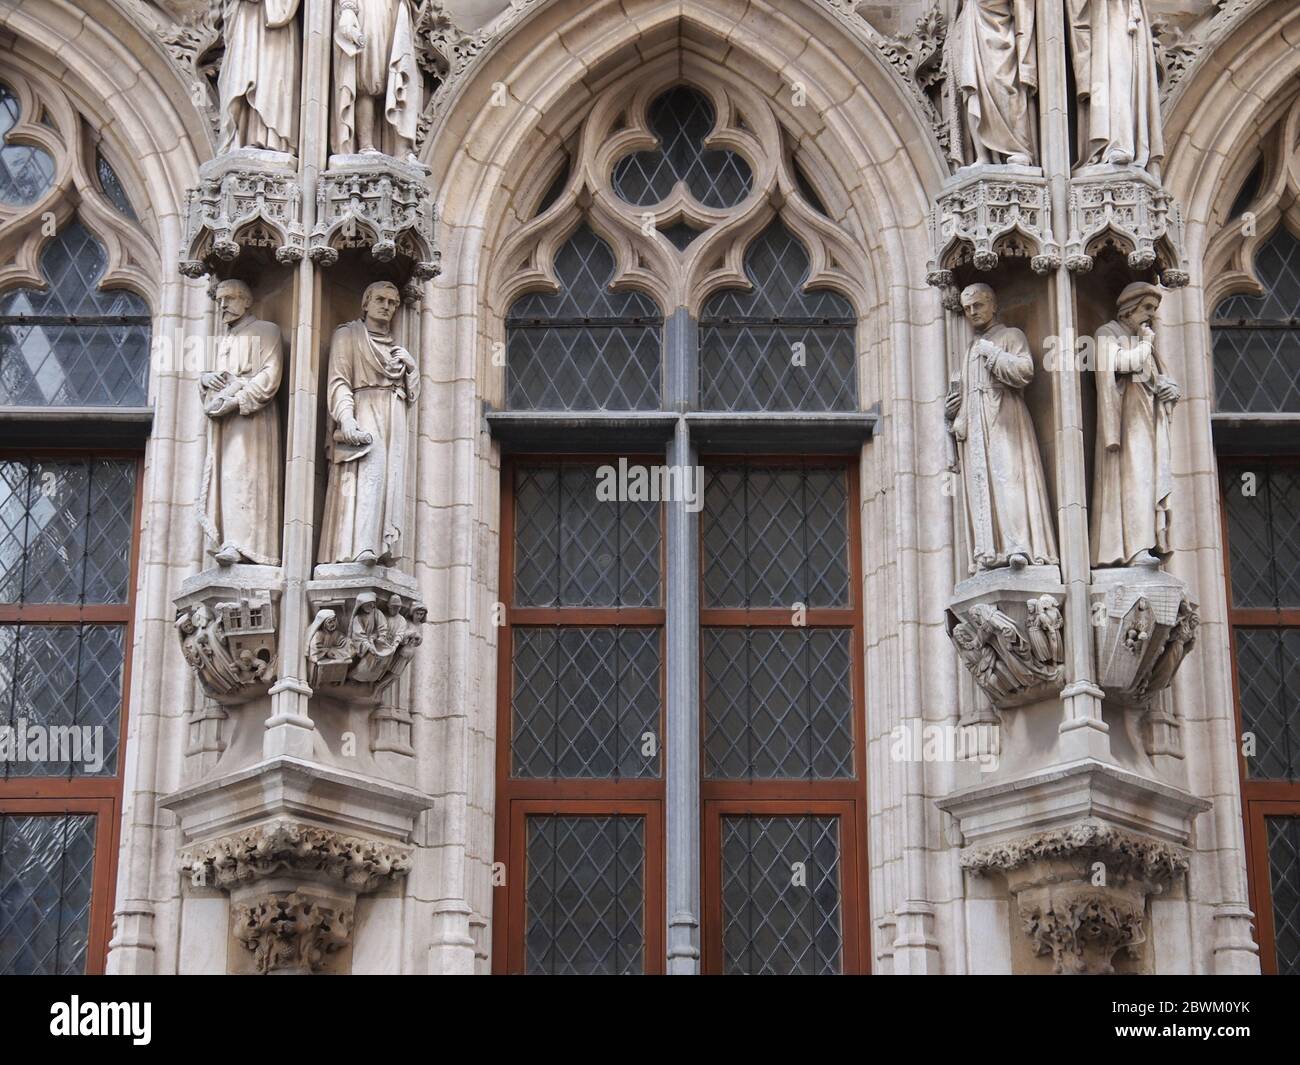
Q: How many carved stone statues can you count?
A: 8